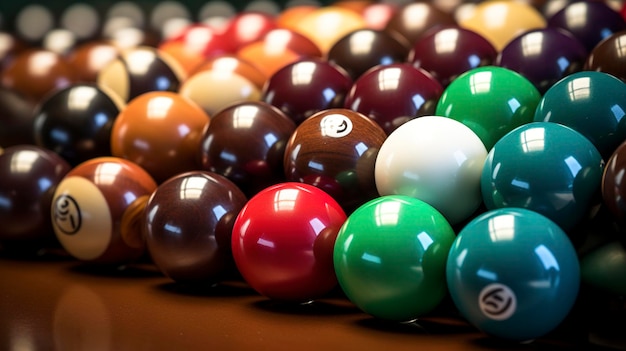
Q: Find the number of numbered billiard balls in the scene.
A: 3